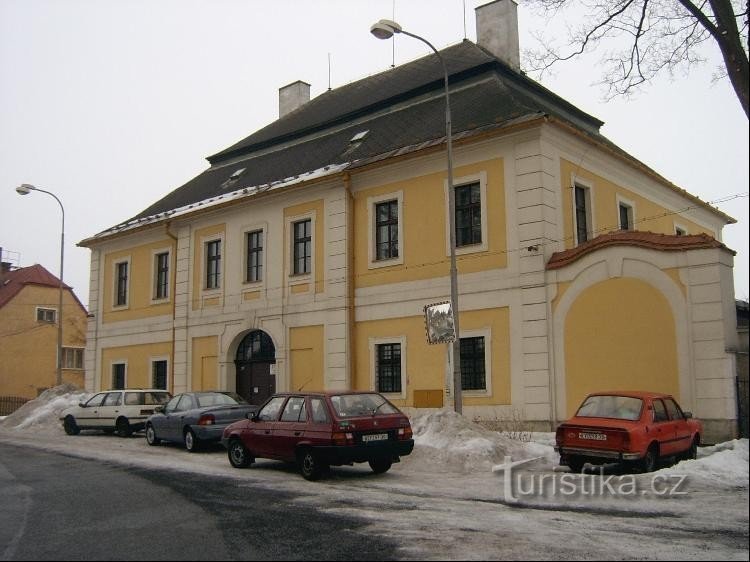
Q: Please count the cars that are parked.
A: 4